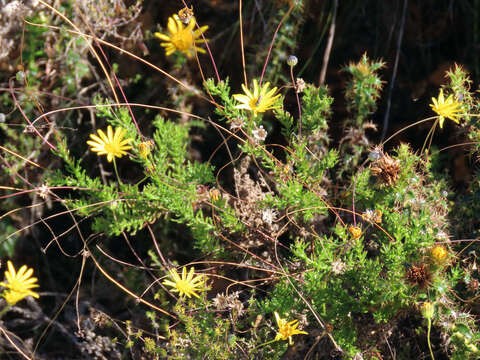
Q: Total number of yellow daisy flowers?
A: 7